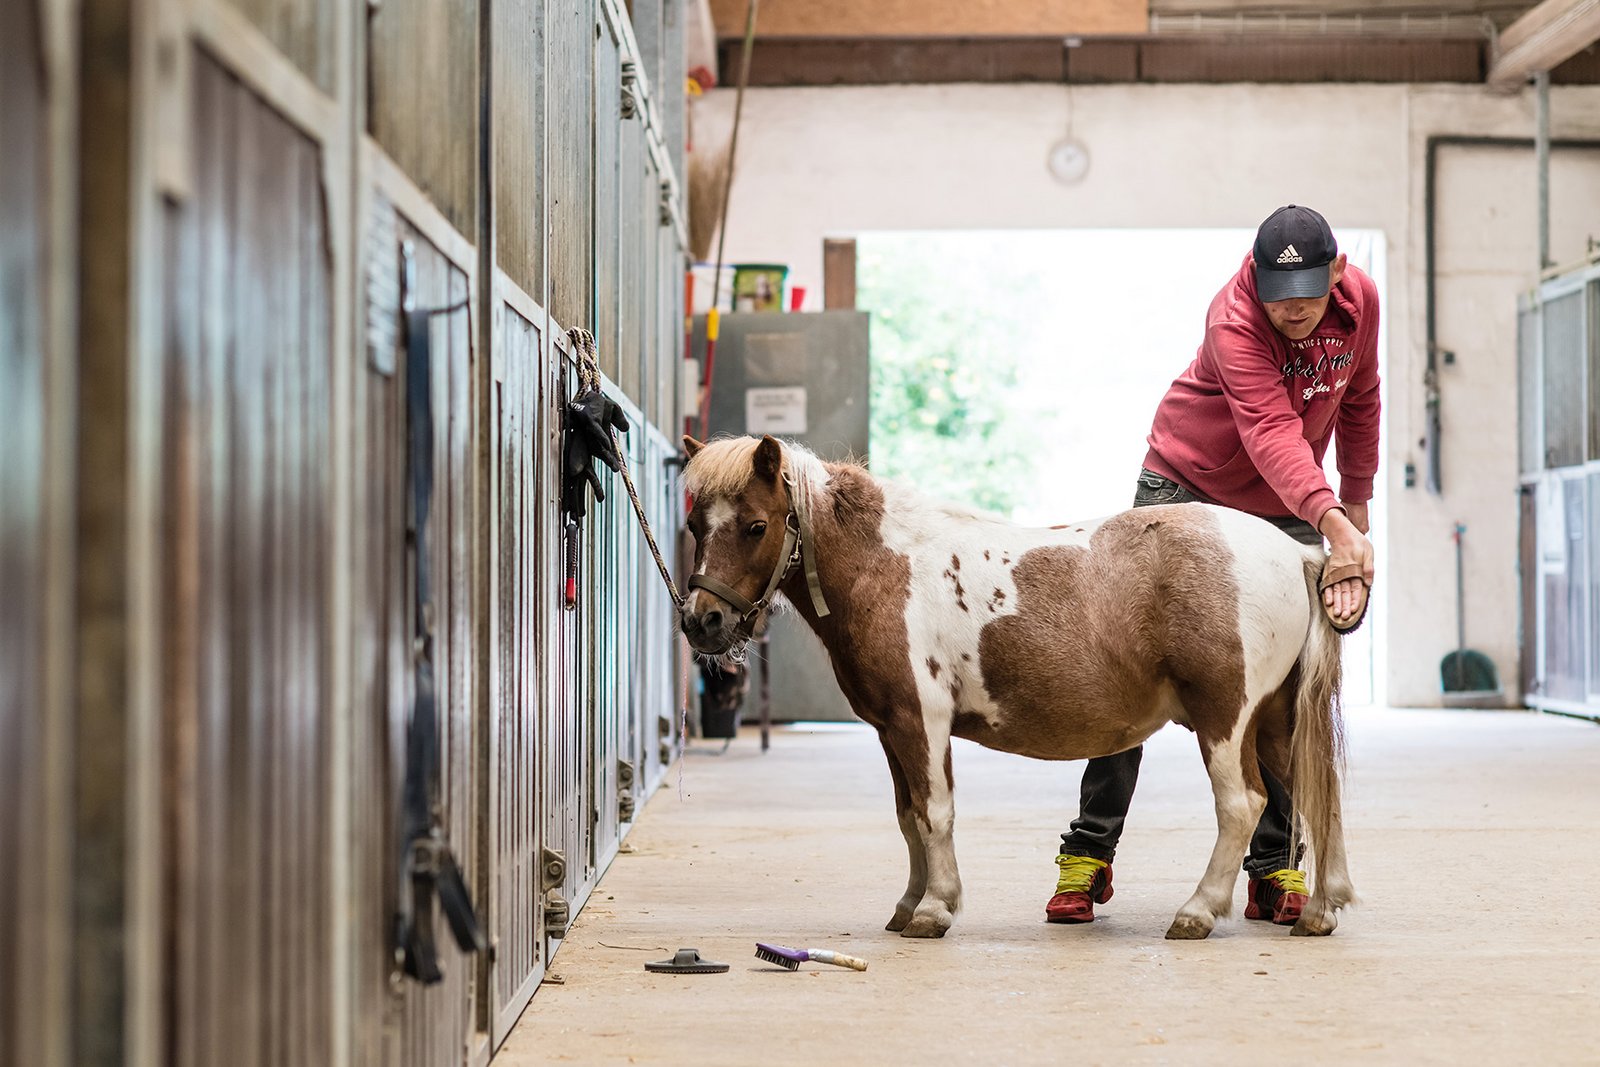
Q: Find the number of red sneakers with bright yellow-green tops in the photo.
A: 2